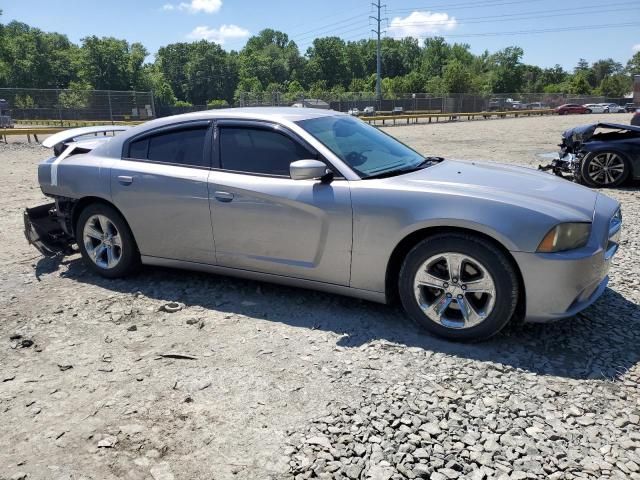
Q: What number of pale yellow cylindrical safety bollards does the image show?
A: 0